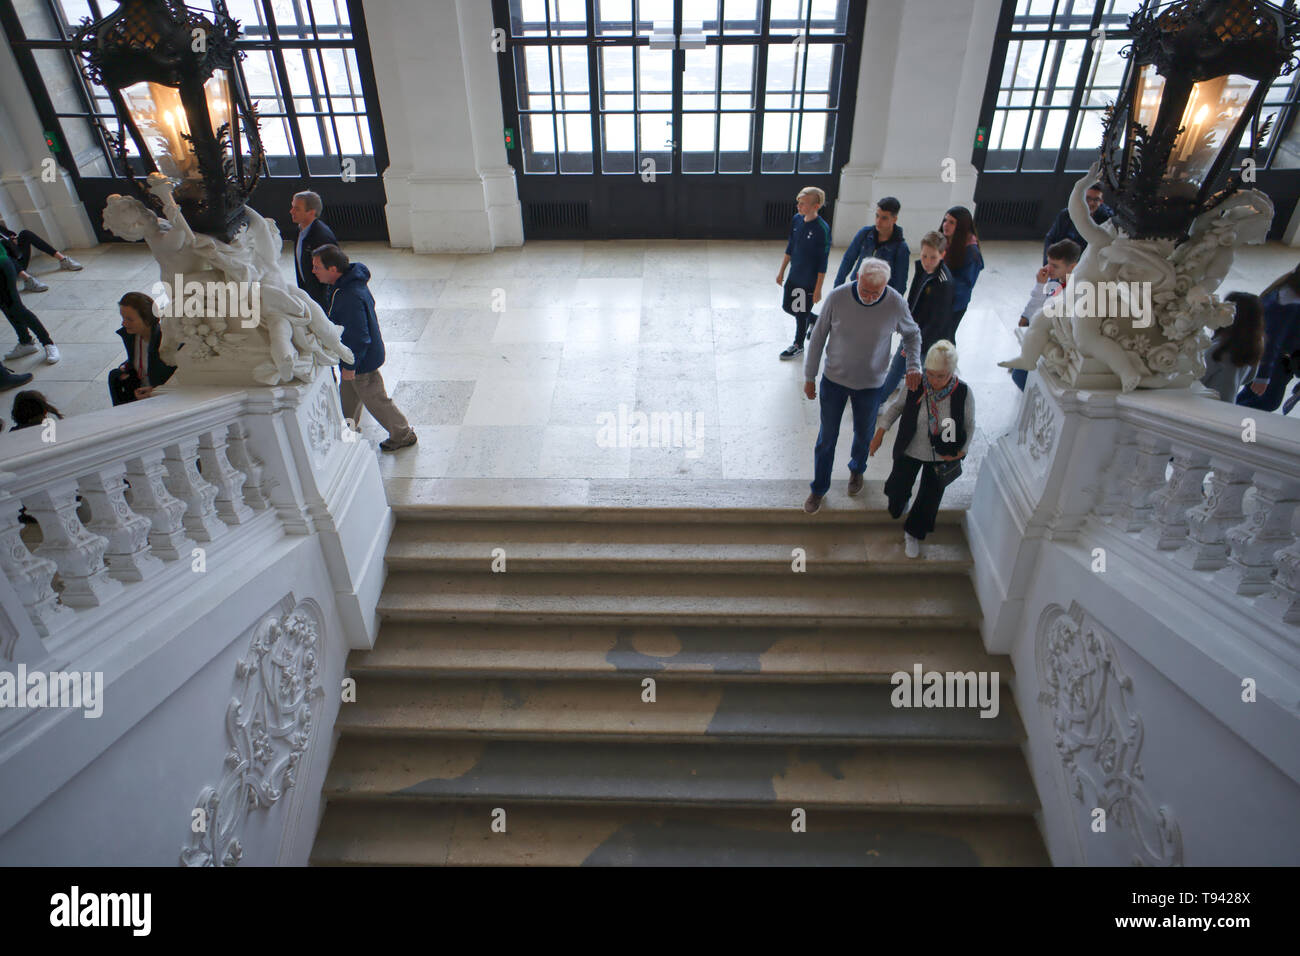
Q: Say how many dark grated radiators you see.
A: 4